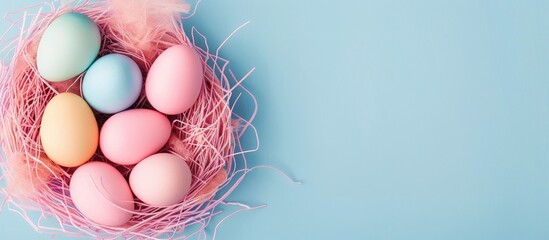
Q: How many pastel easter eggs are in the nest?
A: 7